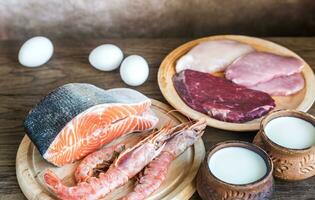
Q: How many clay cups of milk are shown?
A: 2